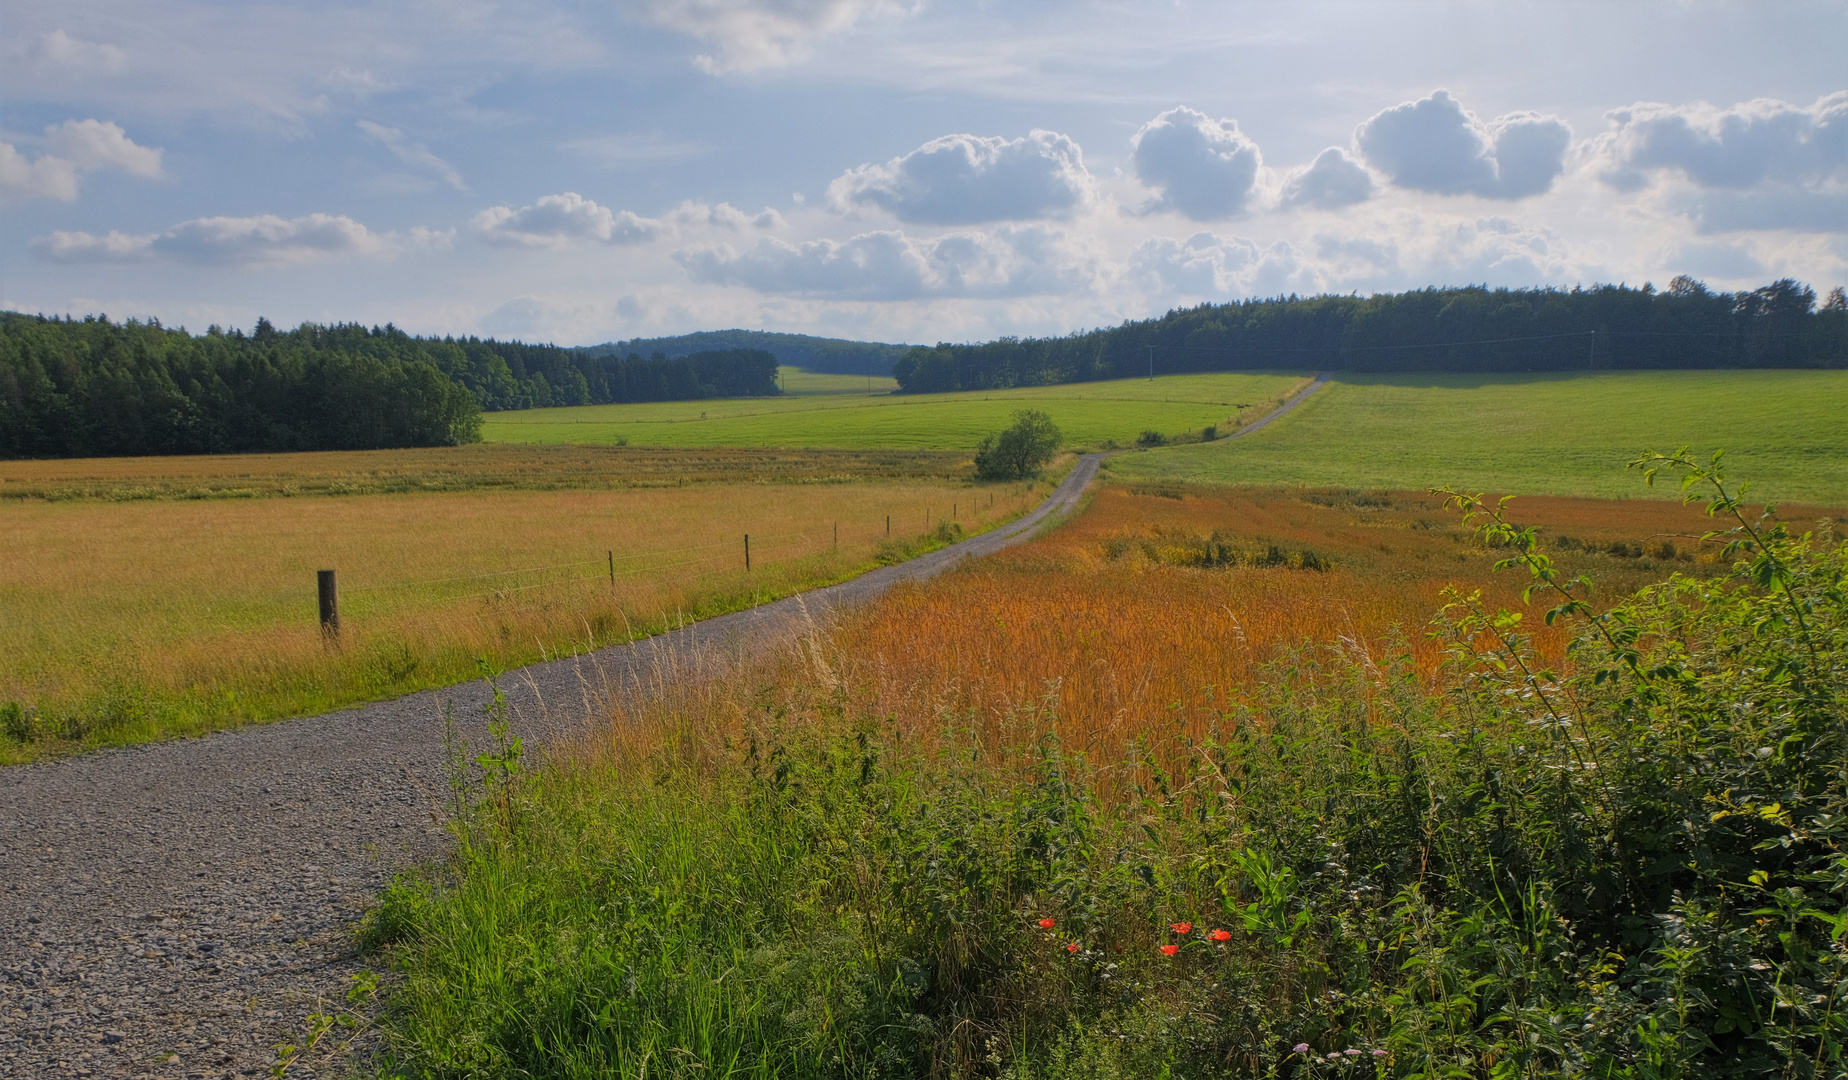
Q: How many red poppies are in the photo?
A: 5